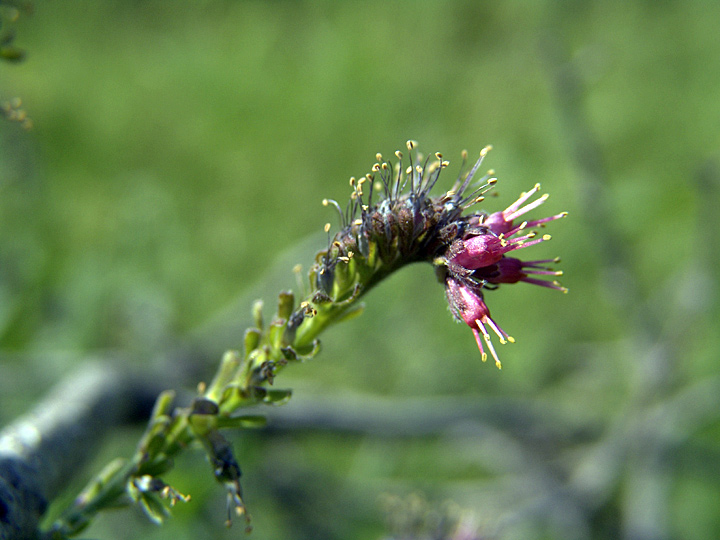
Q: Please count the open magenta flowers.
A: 4